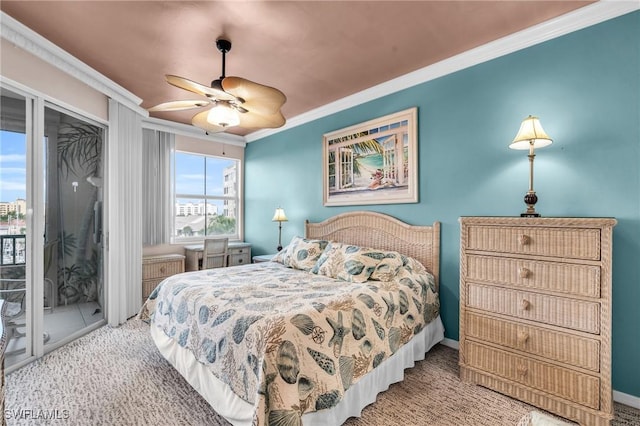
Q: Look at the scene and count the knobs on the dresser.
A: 5